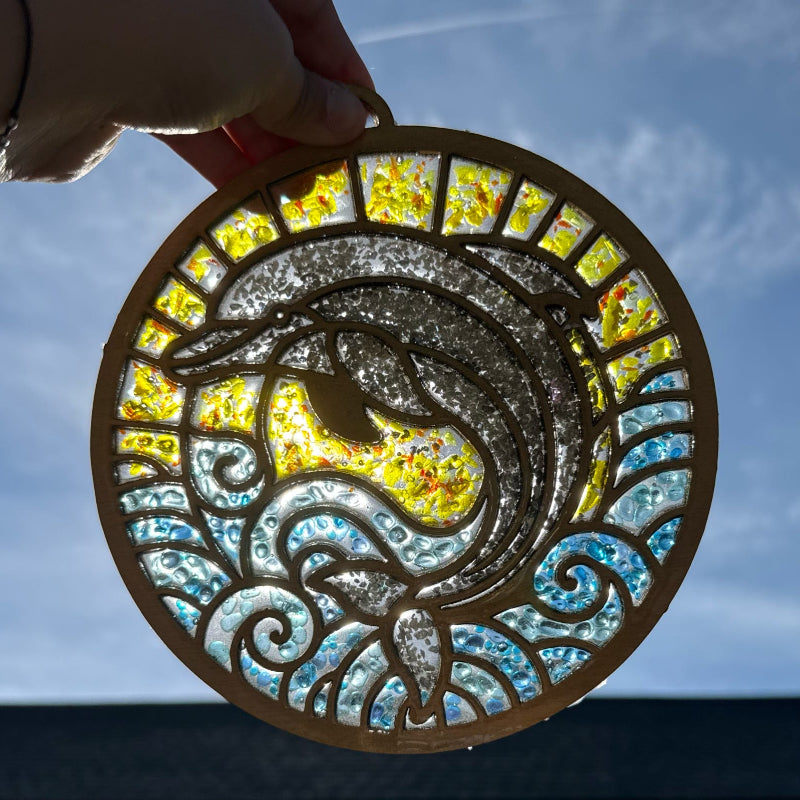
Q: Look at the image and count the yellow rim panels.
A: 15